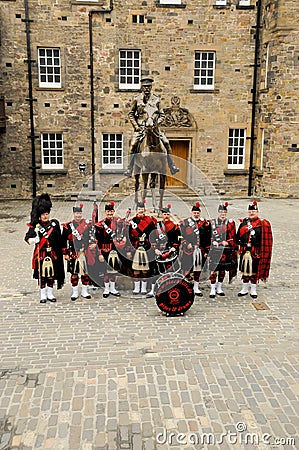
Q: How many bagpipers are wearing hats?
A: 8